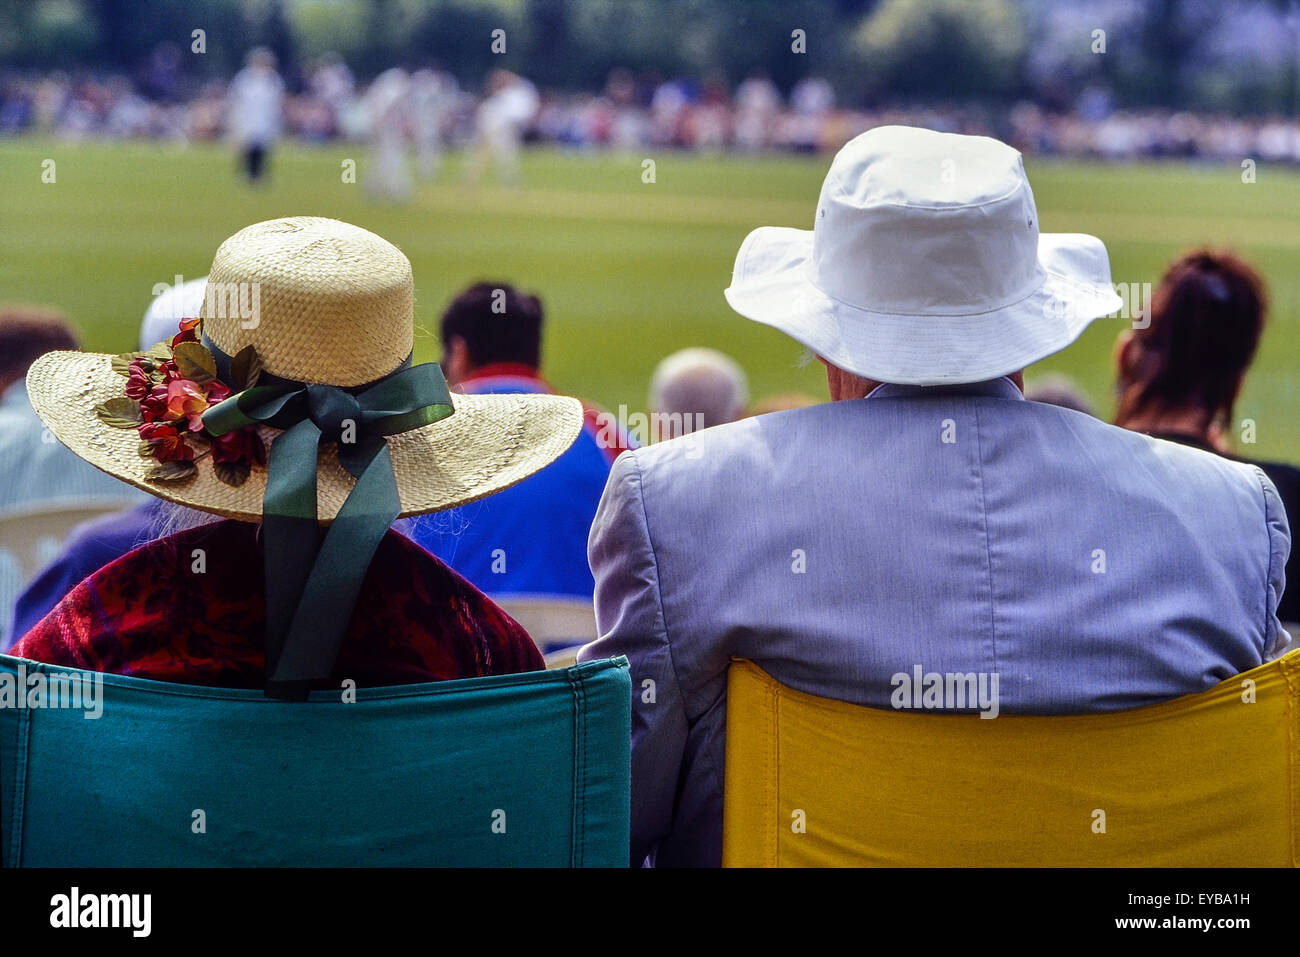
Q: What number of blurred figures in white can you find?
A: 4